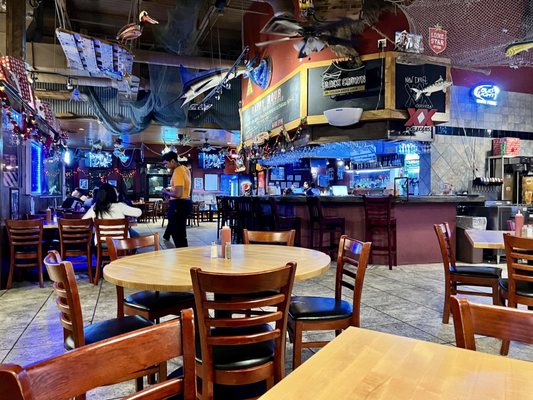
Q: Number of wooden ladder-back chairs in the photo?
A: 12